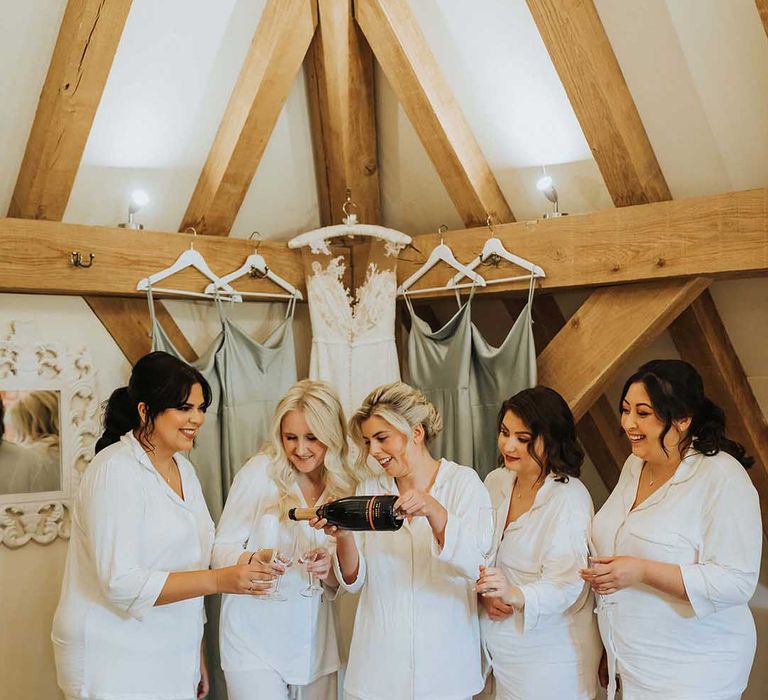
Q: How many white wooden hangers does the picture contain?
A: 4